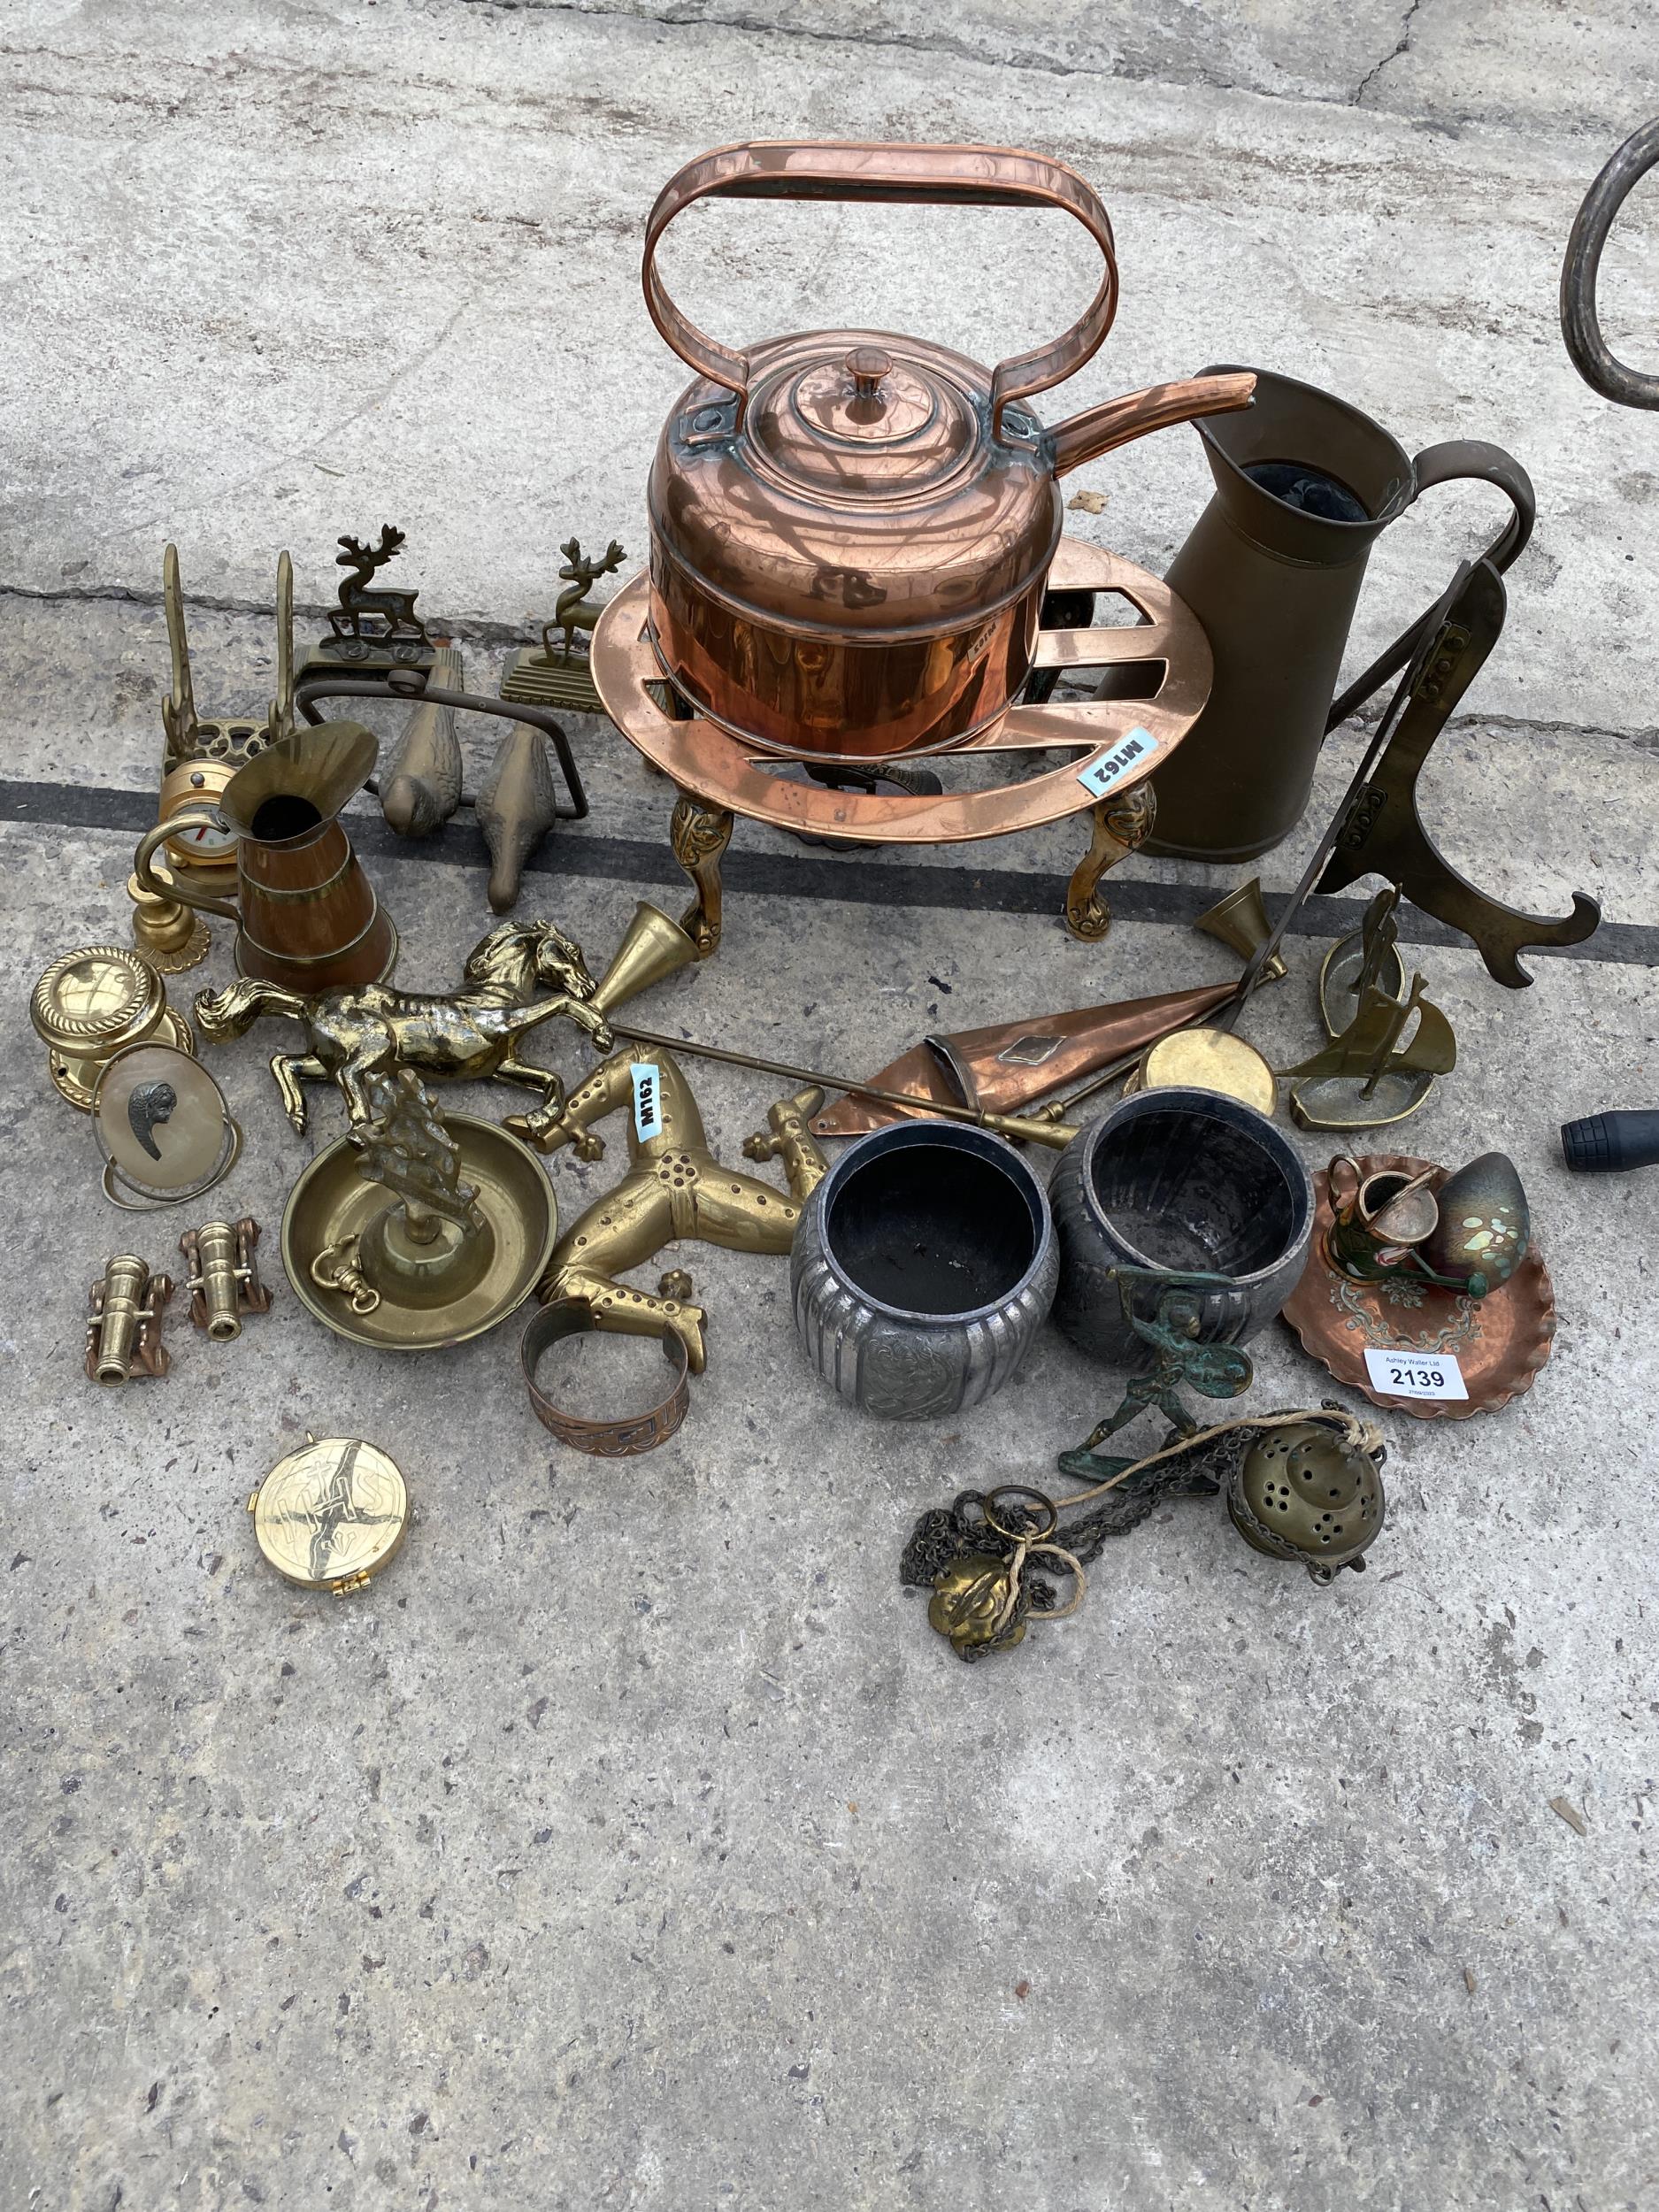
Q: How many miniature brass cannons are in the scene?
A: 2